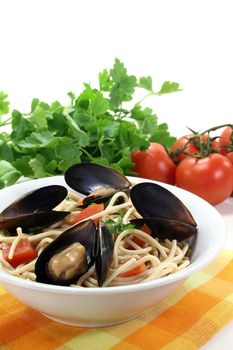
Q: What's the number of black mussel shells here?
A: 4